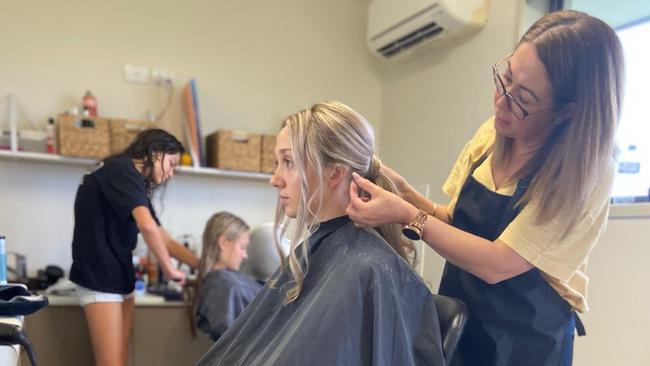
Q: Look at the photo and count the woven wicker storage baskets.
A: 4